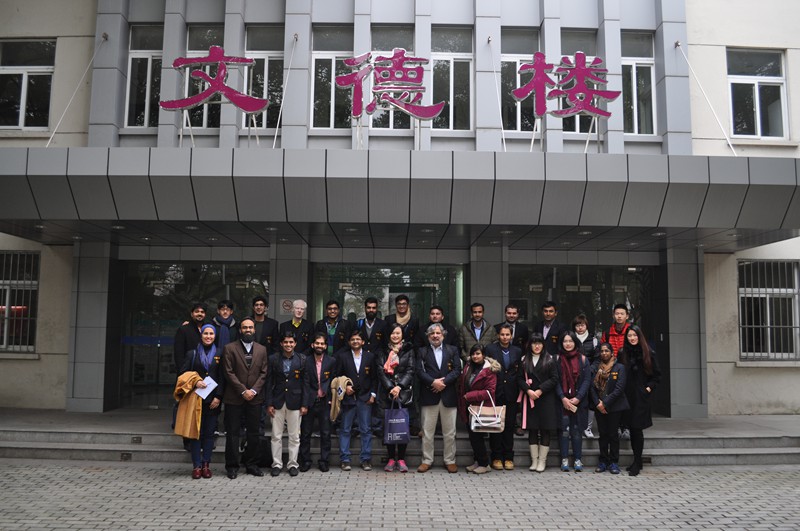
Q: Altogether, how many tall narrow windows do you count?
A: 9